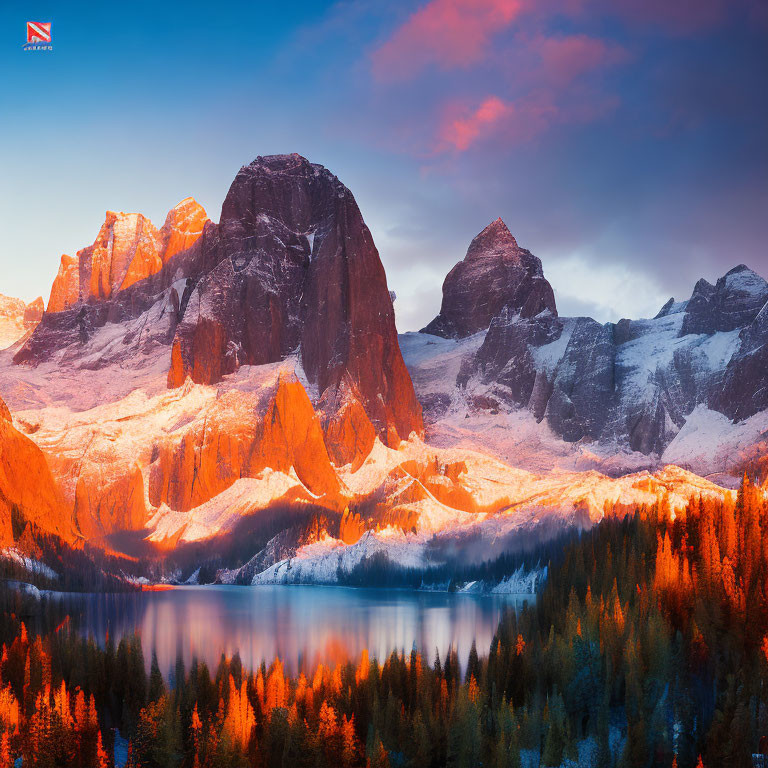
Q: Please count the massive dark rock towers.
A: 2